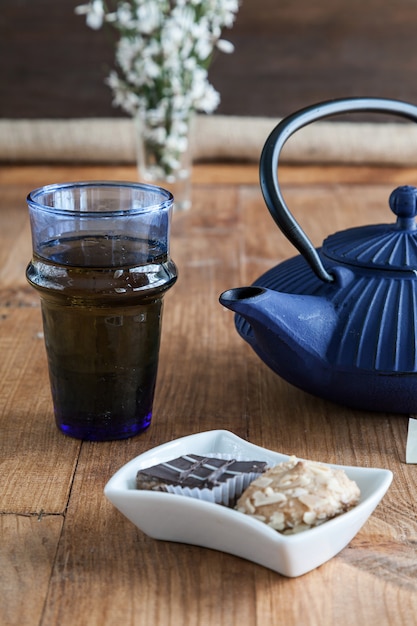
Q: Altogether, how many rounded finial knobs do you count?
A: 1